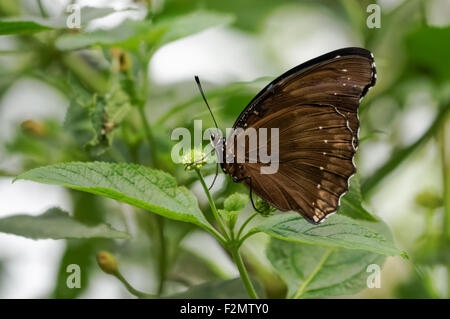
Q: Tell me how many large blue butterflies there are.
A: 0